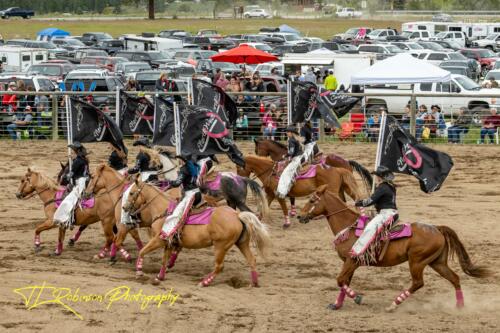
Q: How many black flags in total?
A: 8